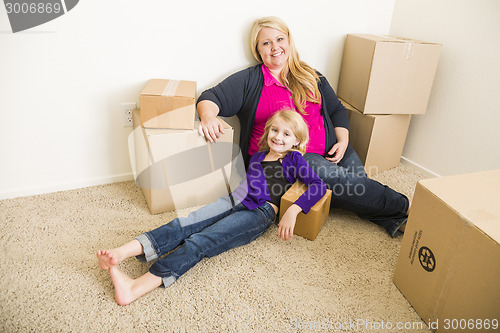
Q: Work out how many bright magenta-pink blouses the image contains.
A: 1